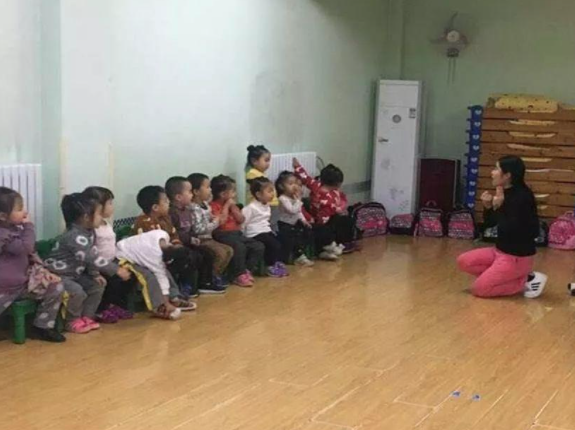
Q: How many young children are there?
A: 13